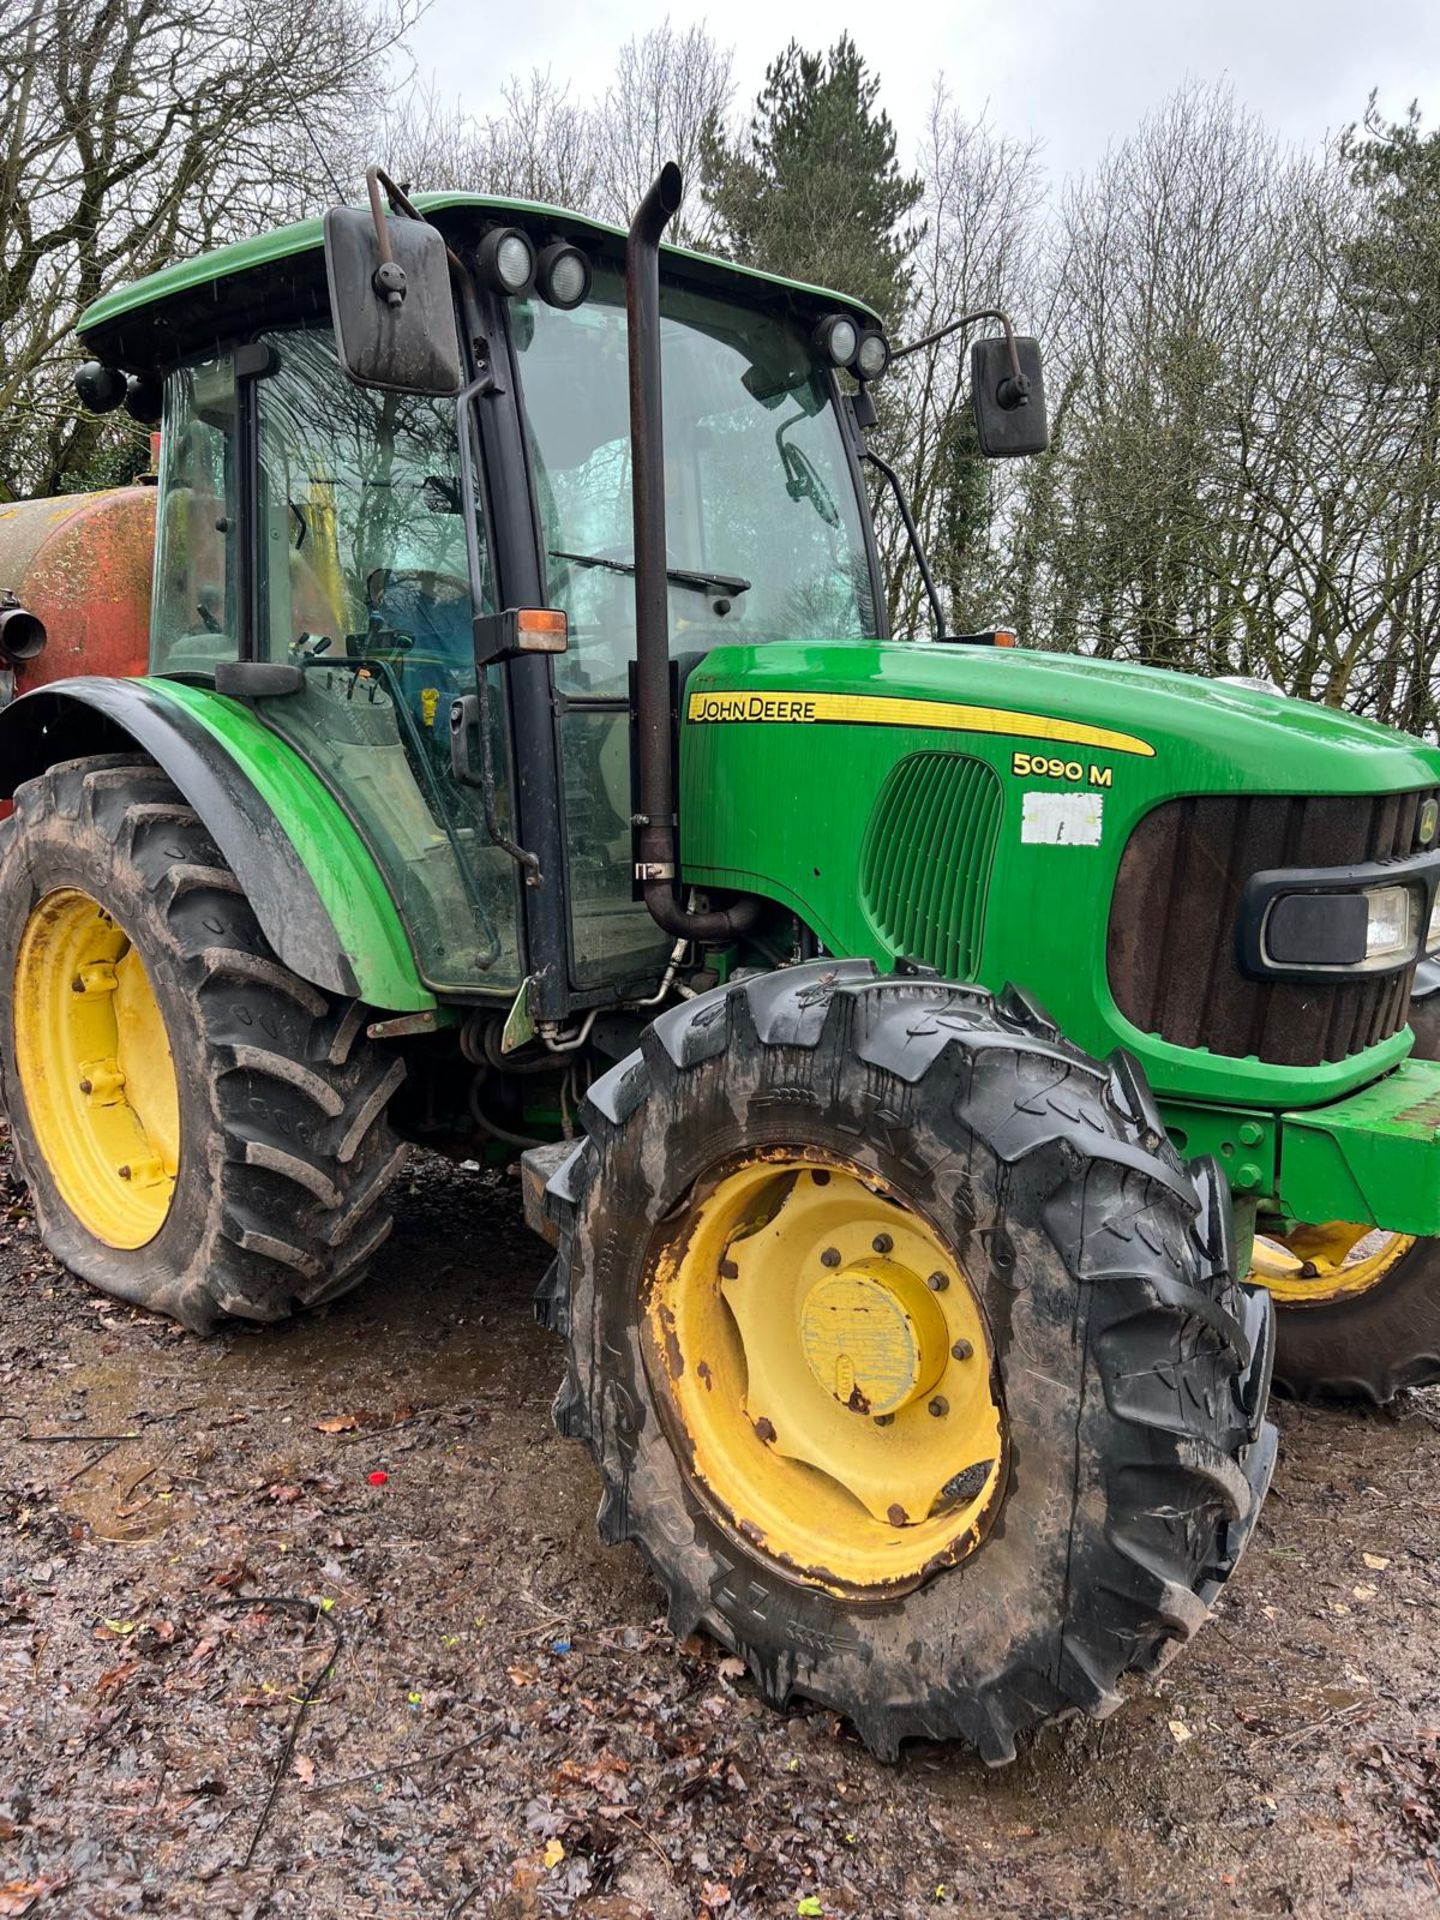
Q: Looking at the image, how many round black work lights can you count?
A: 6